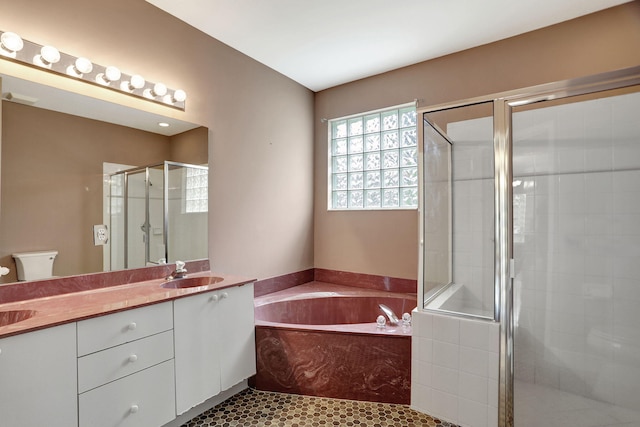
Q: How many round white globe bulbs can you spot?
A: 7